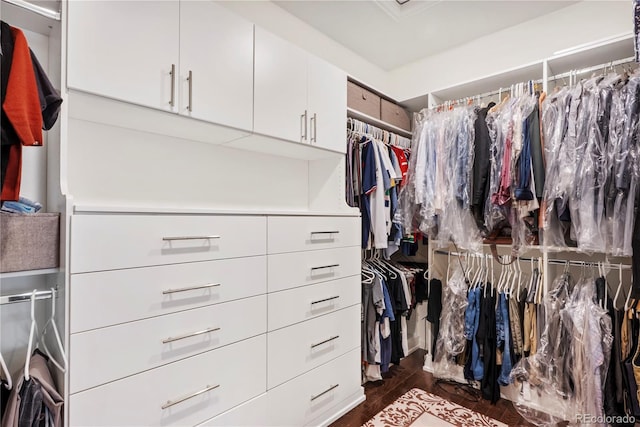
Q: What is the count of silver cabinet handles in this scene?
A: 13